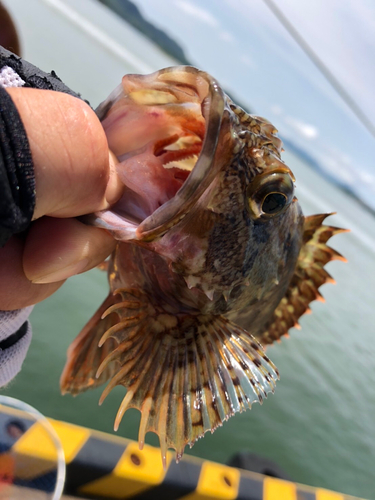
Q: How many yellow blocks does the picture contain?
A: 5